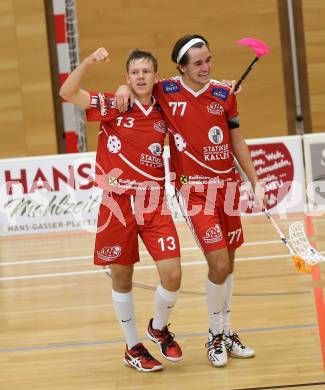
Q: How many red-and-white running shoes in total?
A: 2